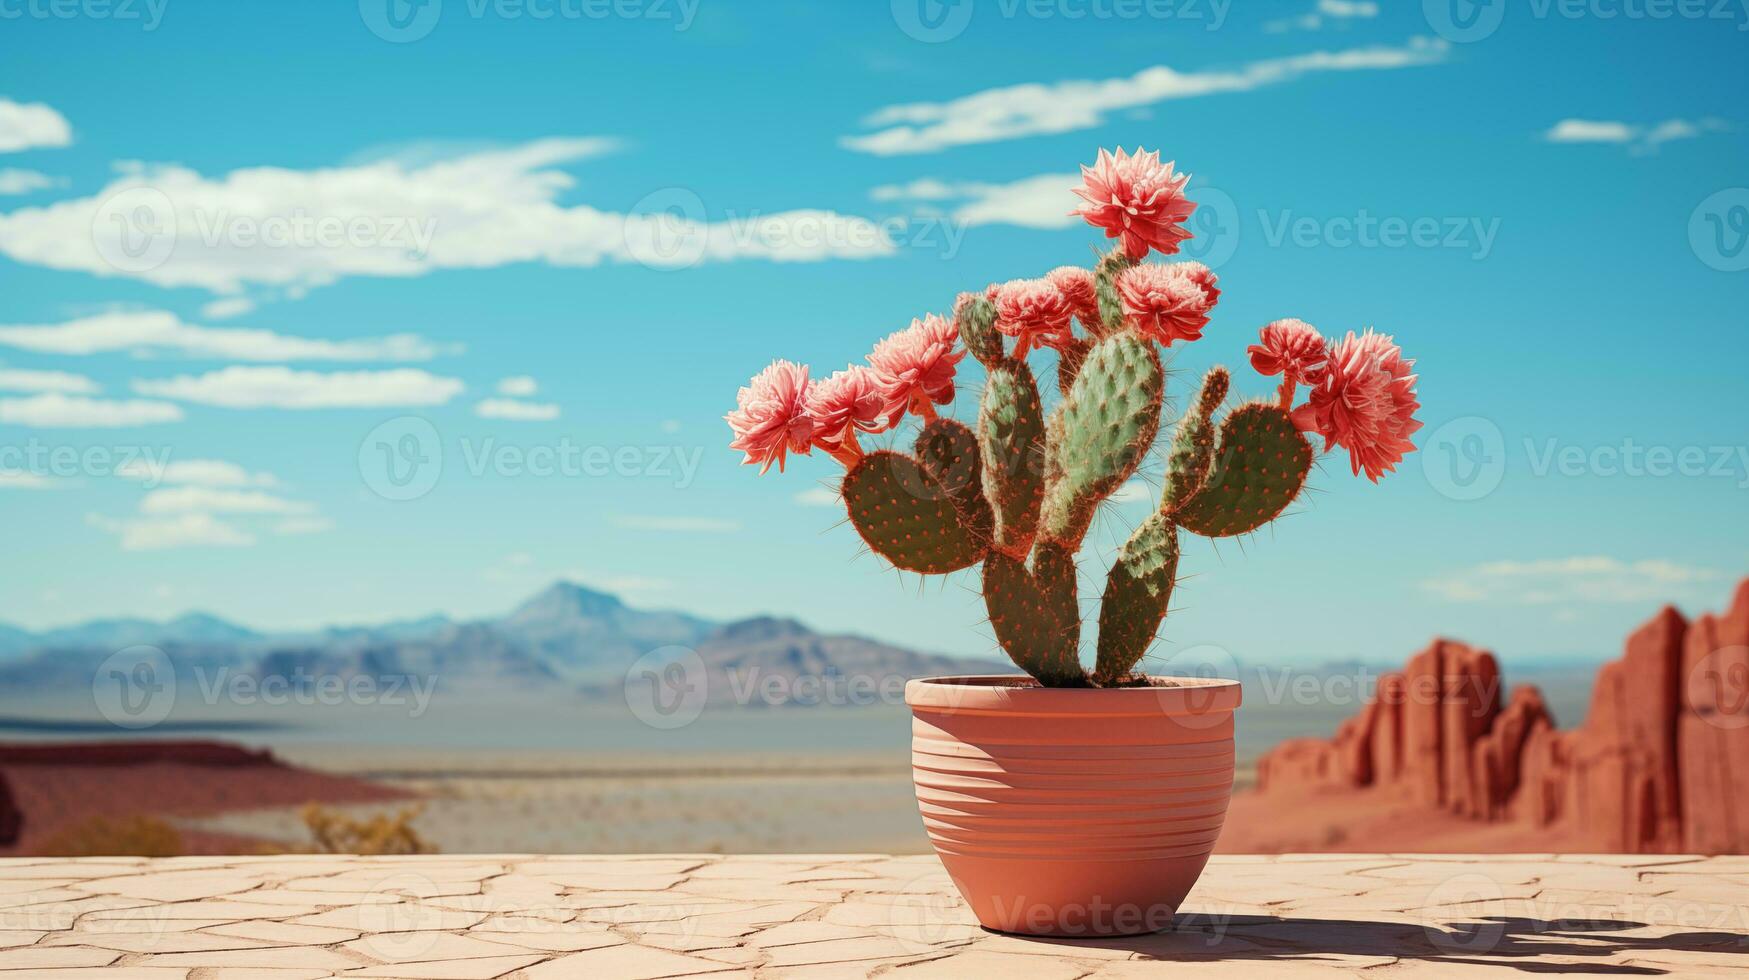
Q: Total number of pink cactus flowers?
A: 9